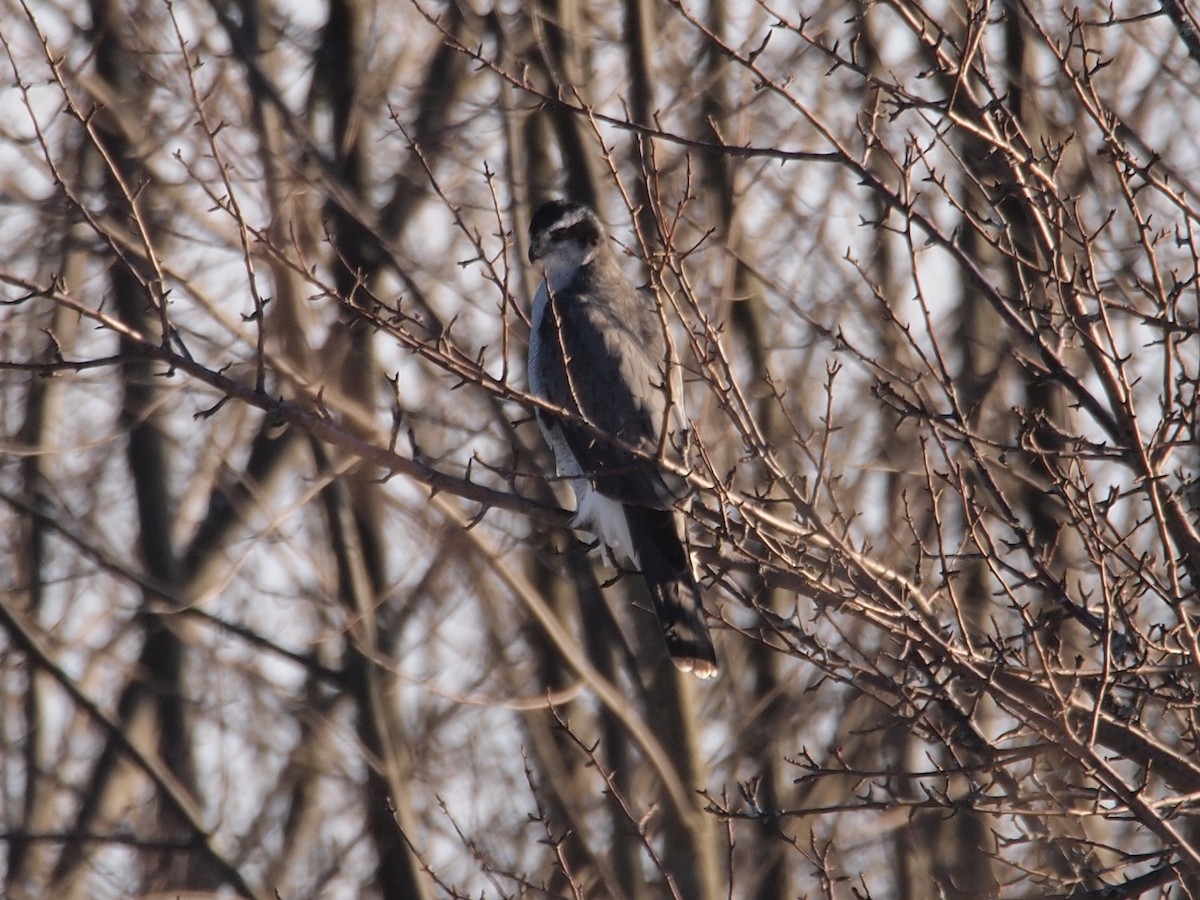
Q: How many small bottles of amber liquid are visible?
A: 0